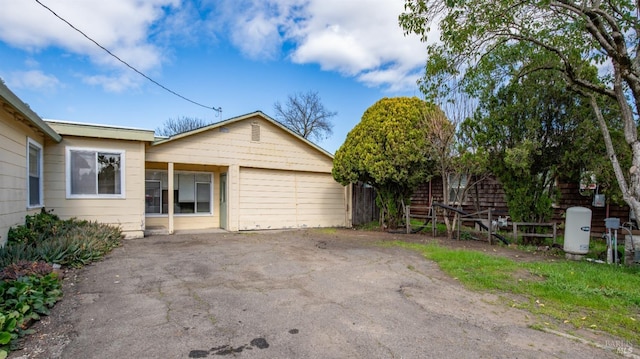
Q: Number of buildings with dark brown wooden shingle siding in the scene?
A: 1